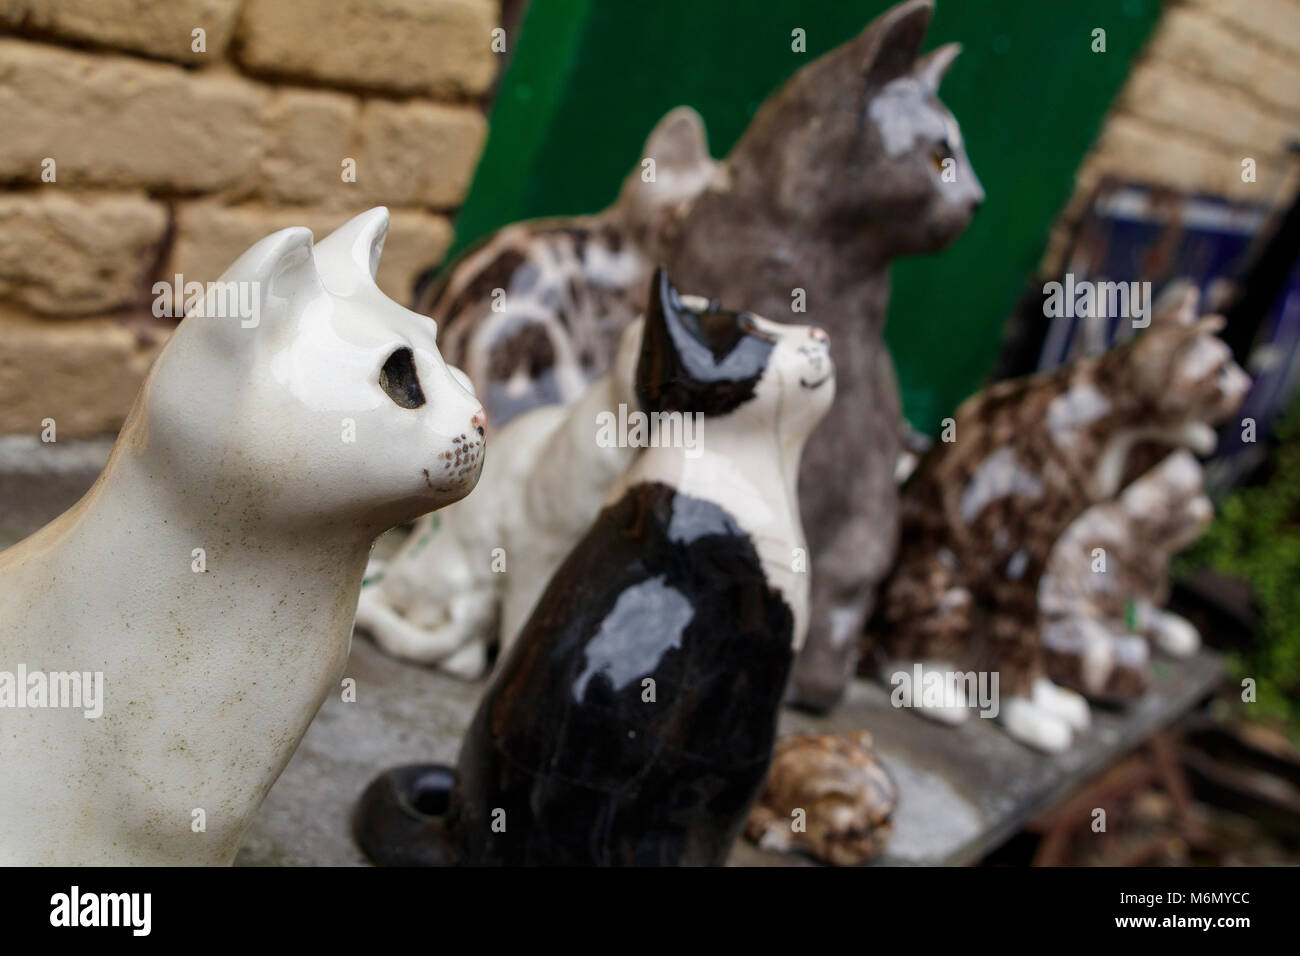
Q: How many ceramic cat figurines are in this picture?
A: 8